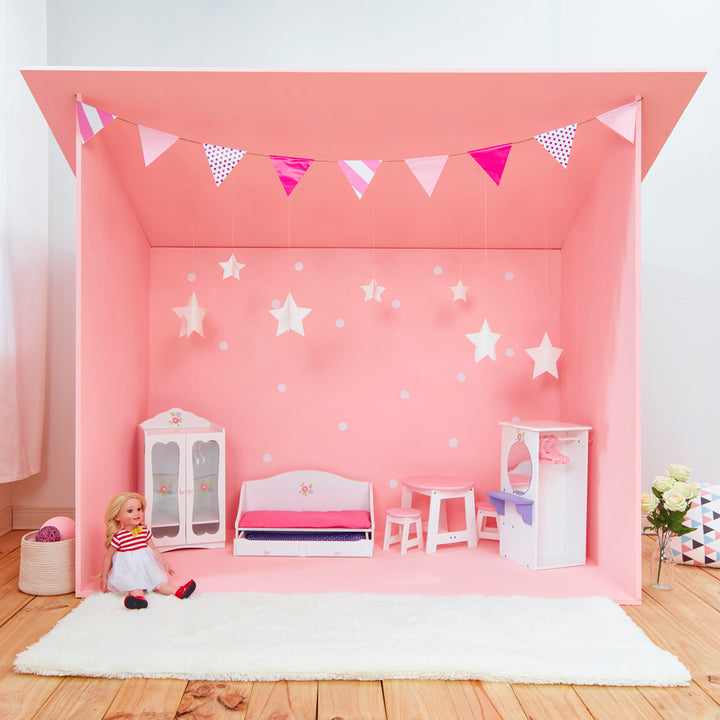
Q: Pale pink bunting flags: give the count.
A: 3